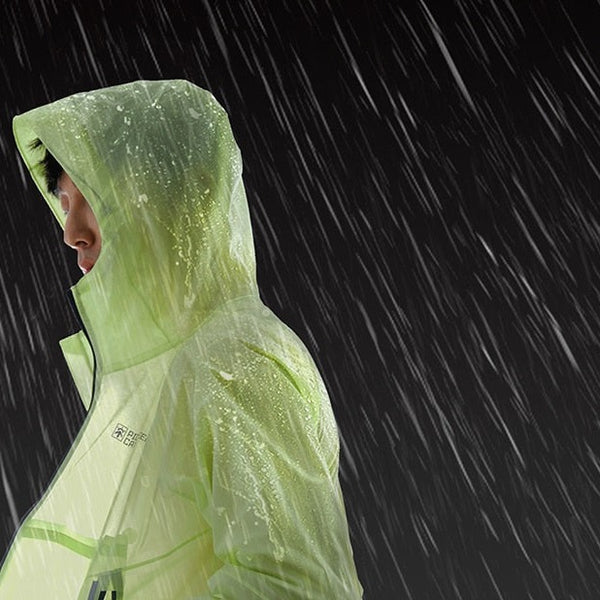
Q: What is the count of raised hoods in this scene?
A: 1